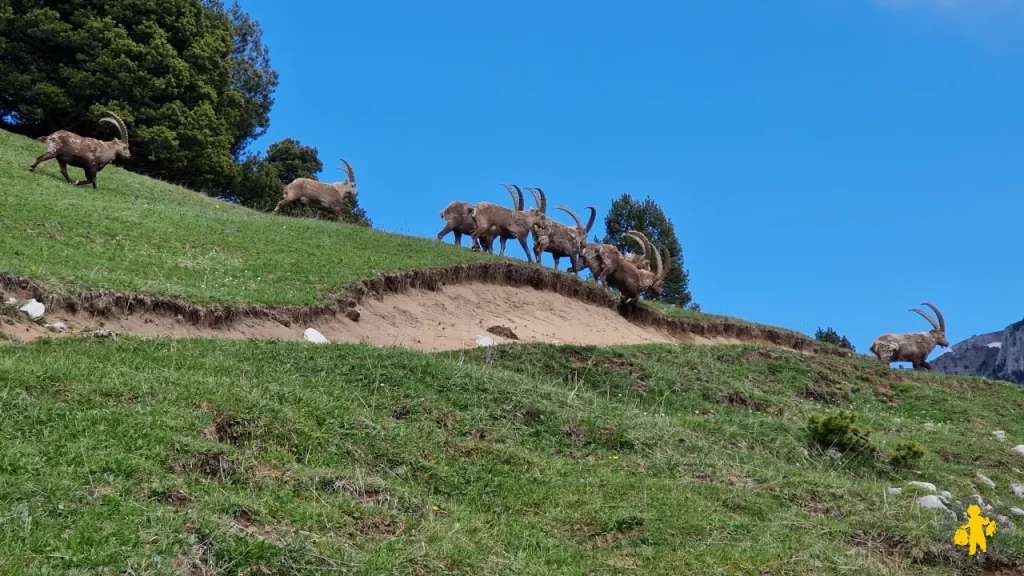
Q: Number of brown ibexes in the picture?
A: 8